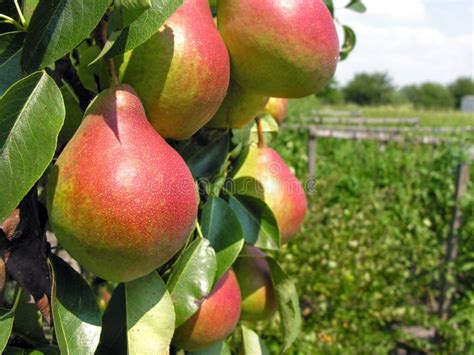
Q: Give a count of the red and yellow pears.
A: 8